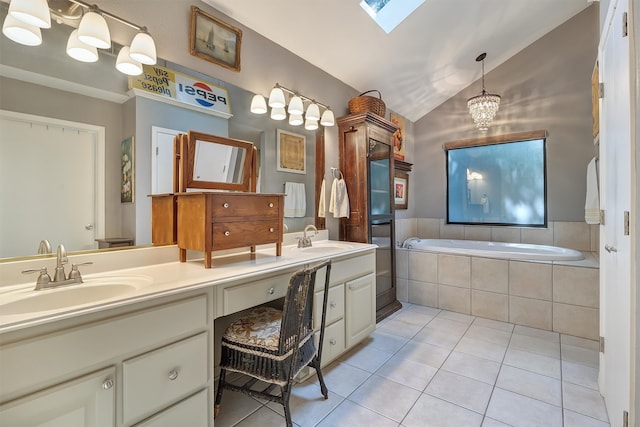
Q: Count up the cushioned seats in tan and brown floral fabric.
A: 1